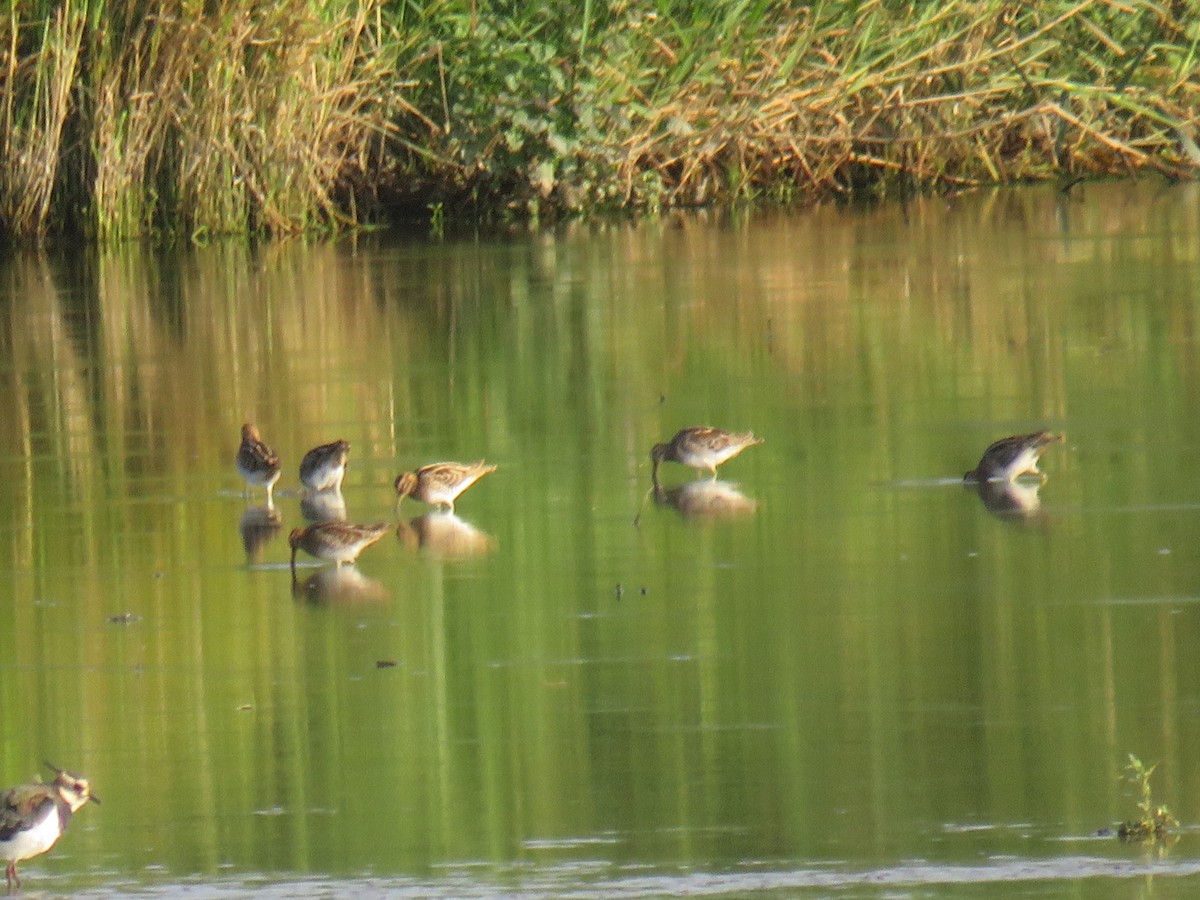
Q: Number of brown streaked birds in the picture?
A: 6